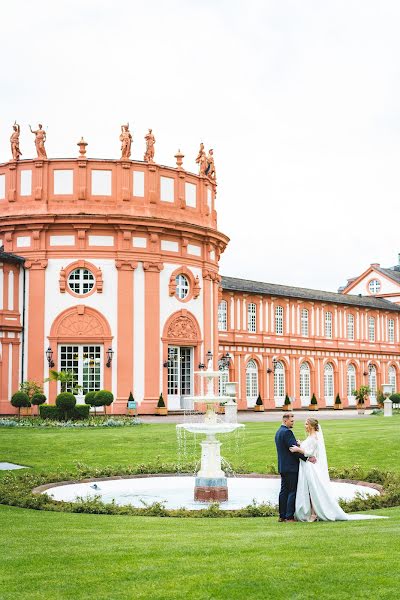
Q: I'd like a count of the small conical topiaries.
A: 6